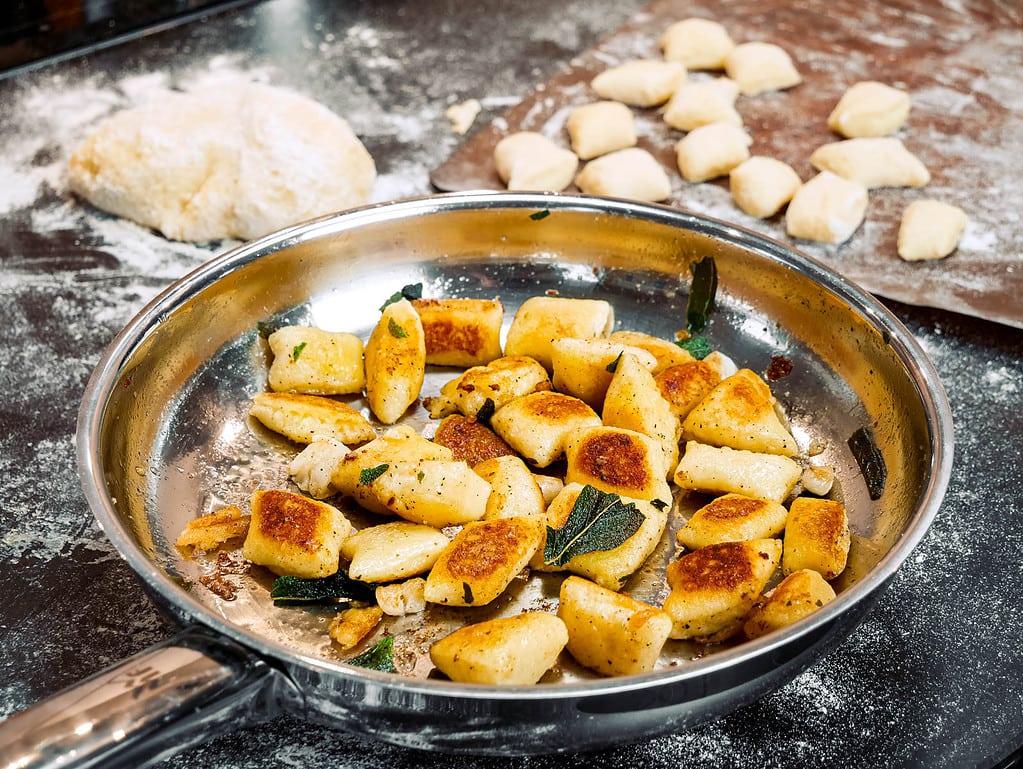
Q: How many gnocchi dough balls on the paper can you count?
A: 13